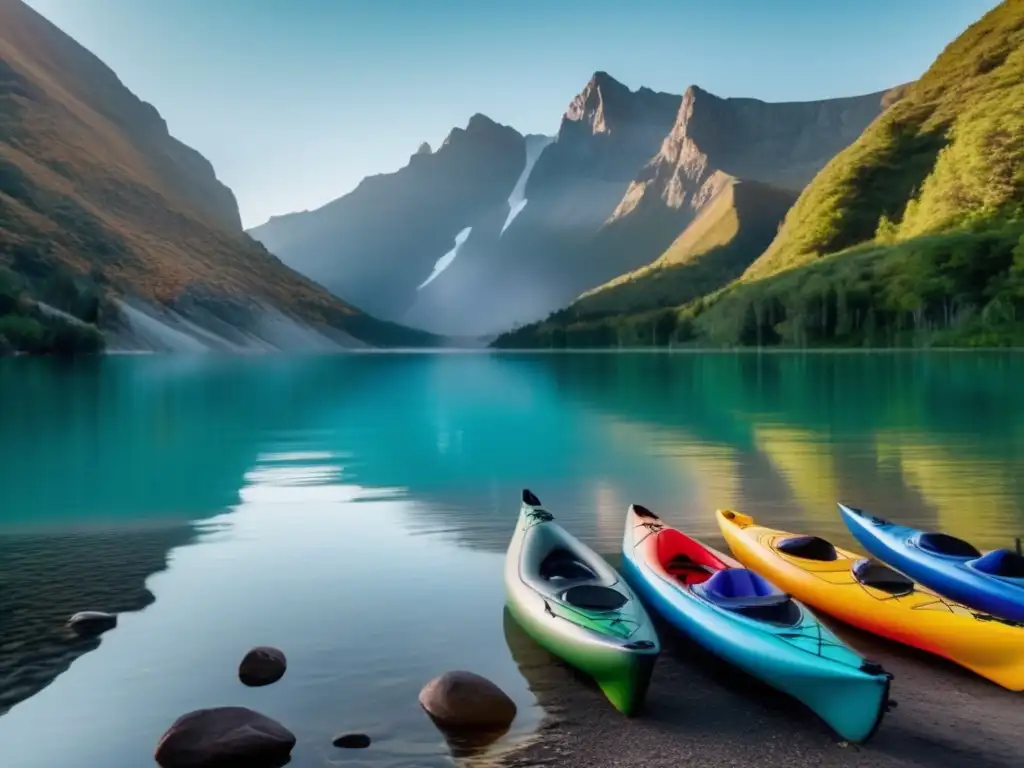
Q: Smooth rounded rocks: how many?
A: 5